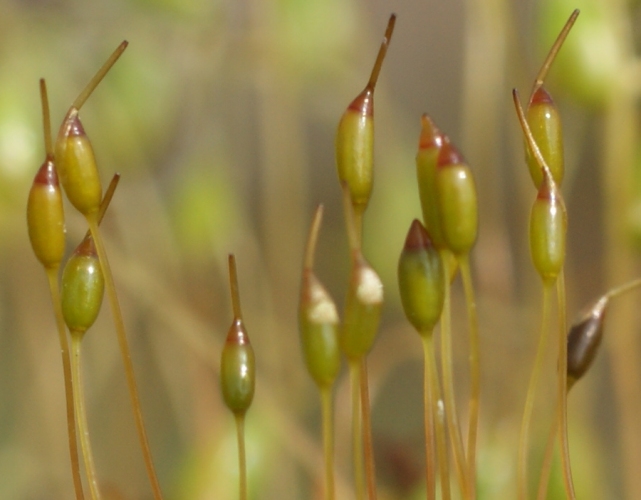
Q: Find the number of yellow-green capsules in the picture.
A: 12